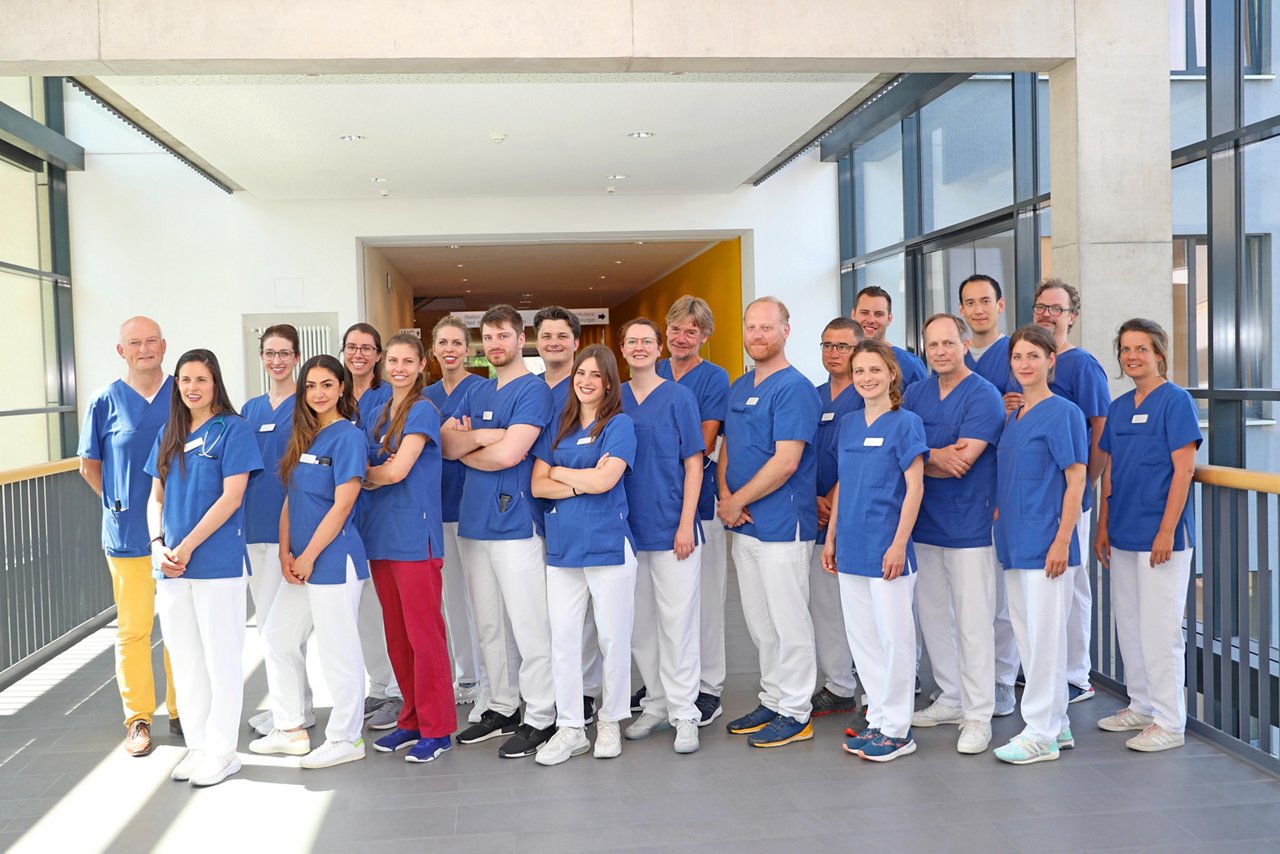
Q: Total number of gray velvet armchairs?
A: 0